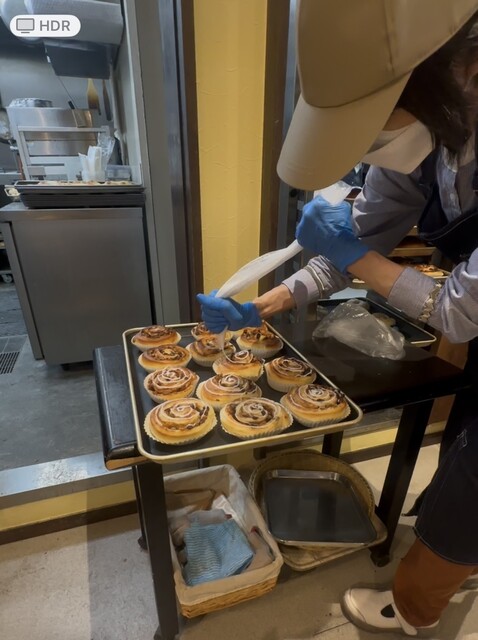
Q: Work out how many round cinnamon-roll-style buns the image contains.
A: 13